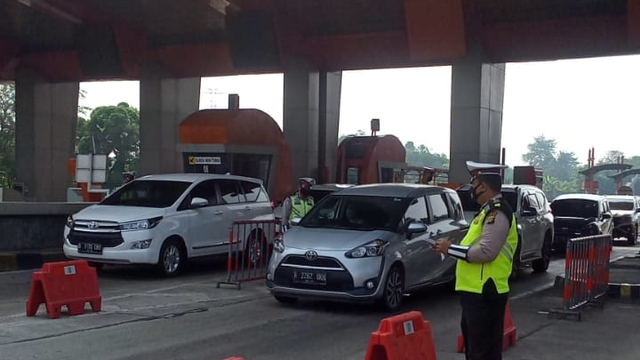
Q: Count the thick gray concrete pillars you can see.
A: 4